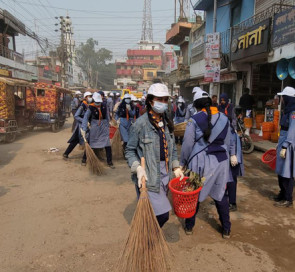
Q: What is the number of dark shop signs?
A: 2